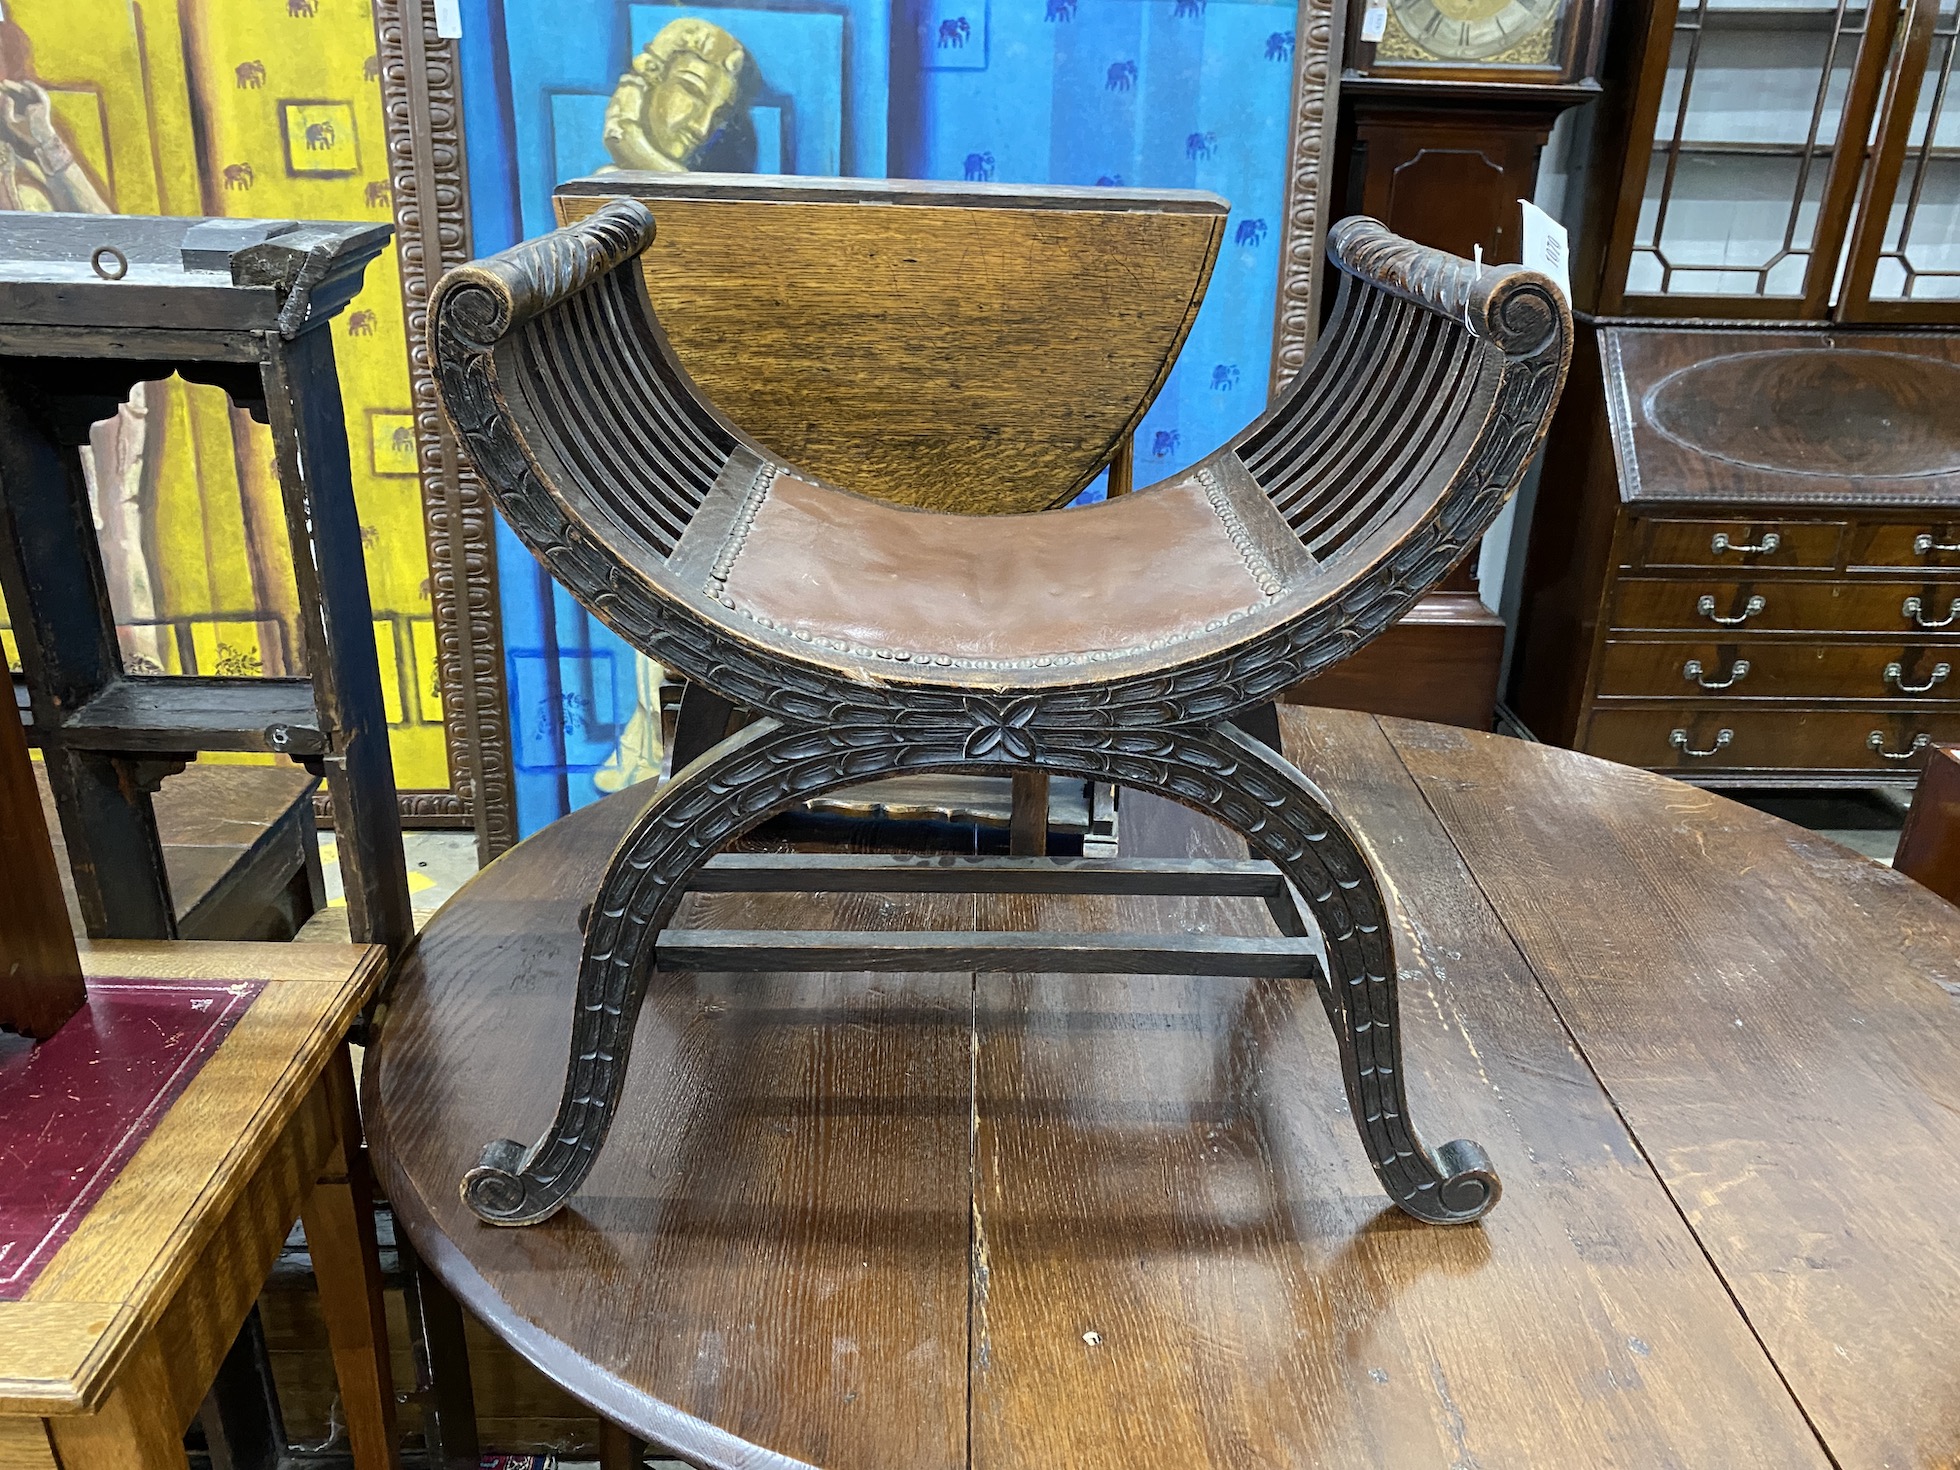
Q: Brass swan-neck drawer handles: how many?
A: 8